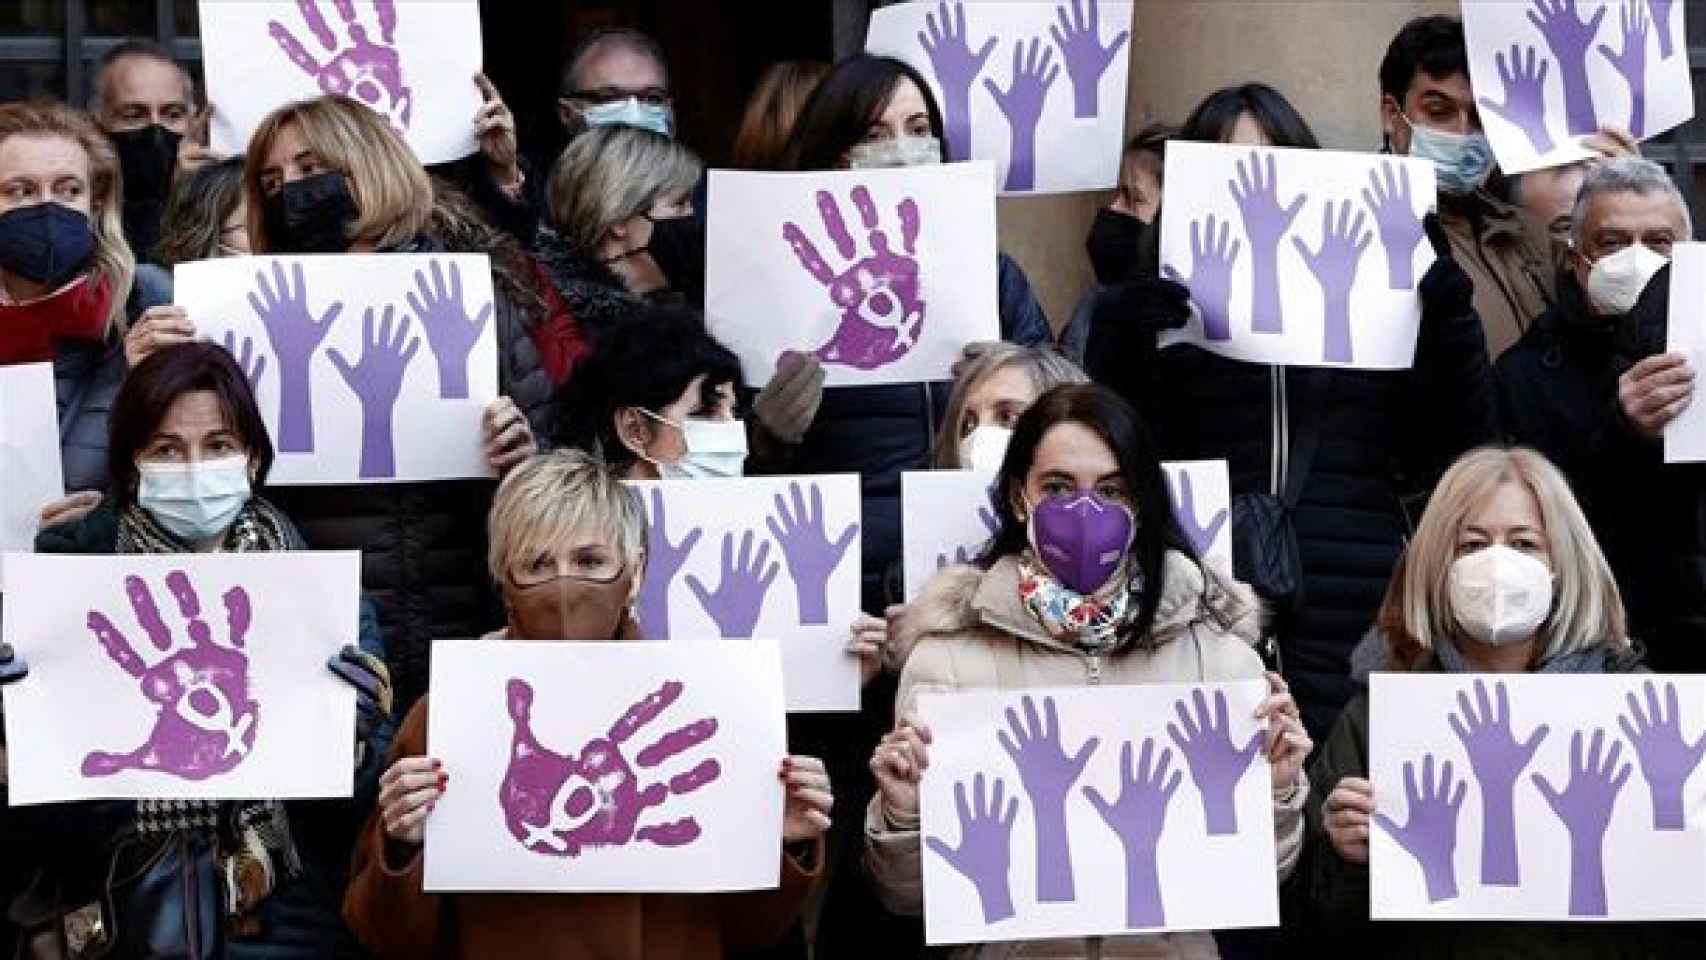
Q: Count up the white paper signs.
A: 14